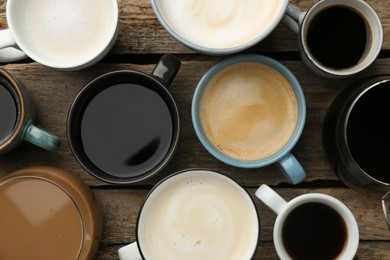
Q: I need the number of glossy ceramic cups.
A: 8